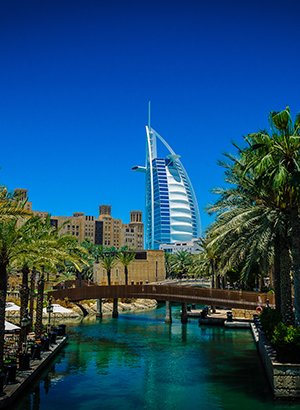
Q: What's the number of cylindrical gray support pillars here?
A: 4